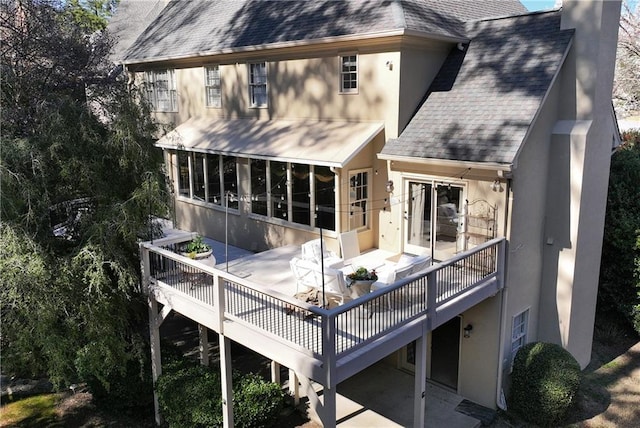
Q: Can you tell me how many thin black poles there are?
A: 4